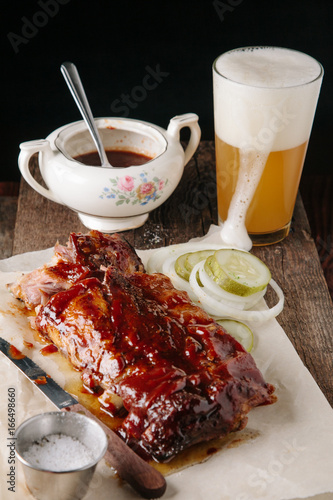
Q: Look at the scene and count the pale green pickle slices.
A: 5